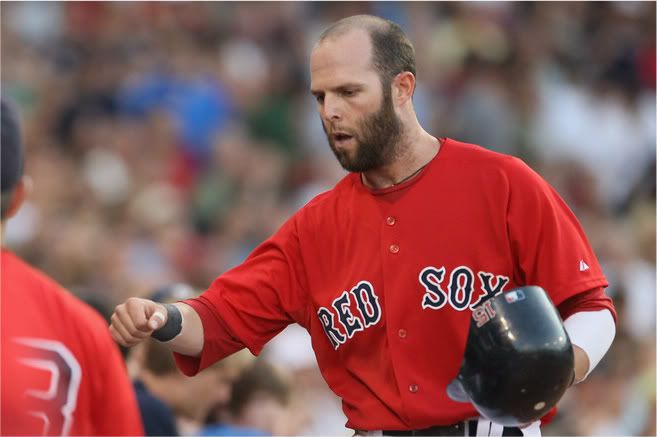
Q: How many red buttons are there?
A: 4